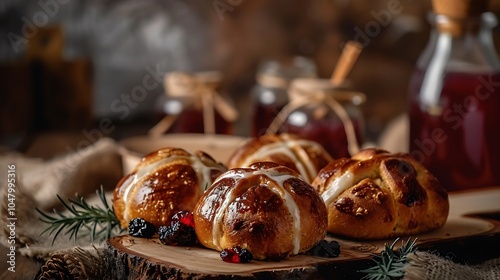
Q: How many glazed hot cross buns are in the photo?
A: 4